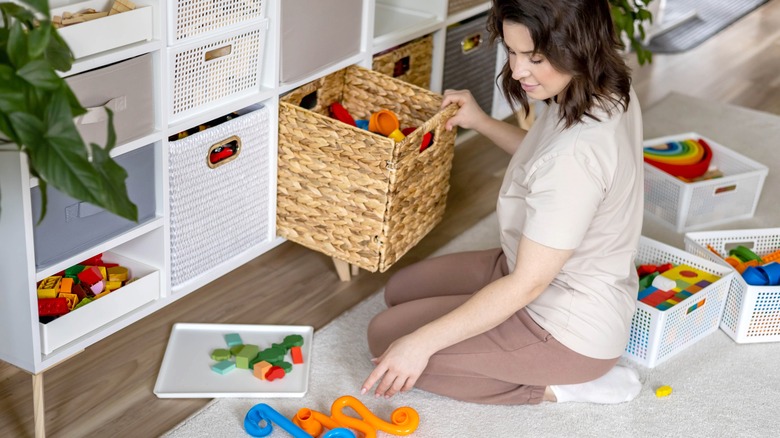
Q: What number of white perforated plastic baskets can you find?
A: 5